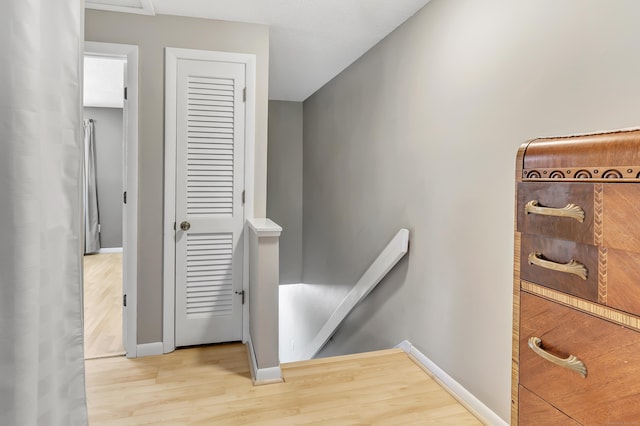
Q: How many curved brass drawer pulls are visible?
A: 3